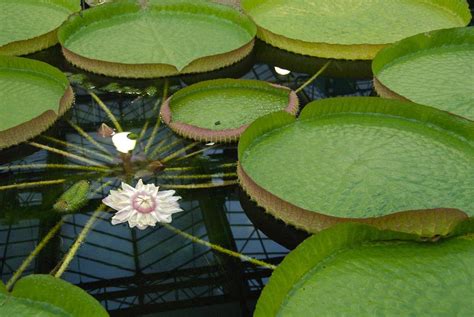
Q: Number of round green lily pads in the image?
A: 9